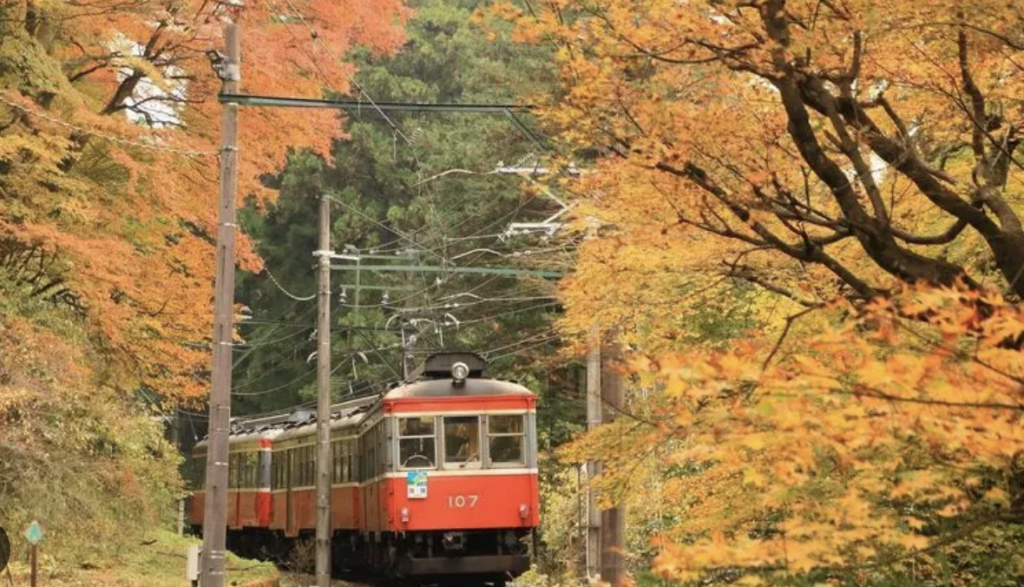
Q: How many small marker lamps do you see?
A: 2